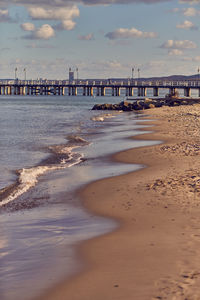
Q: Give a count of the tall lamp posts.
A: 7